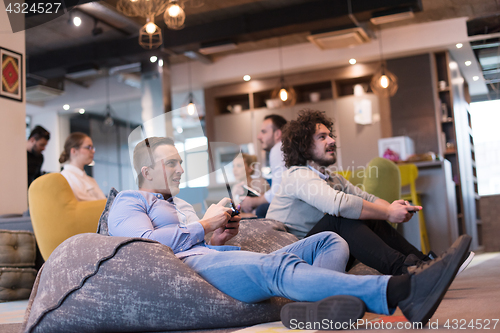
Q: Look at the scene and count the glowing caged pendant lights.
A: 5